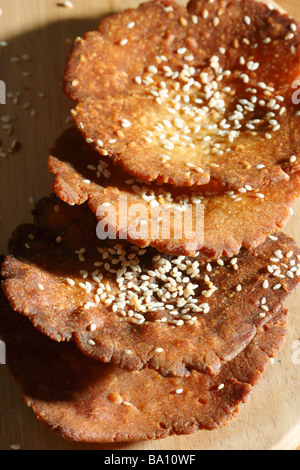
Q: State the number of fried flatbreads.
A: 4